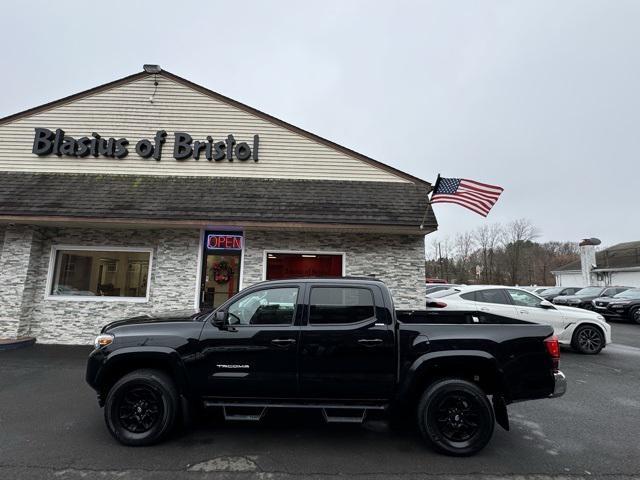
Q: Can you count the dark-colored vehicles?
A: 4